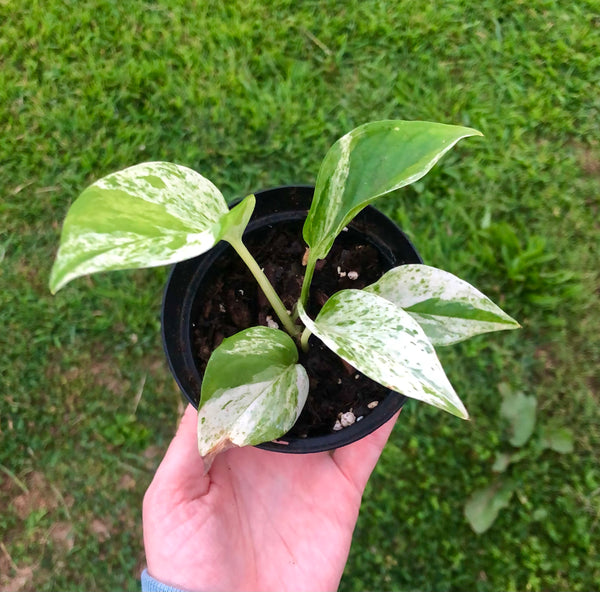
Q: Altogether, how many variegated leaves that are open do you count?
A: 5